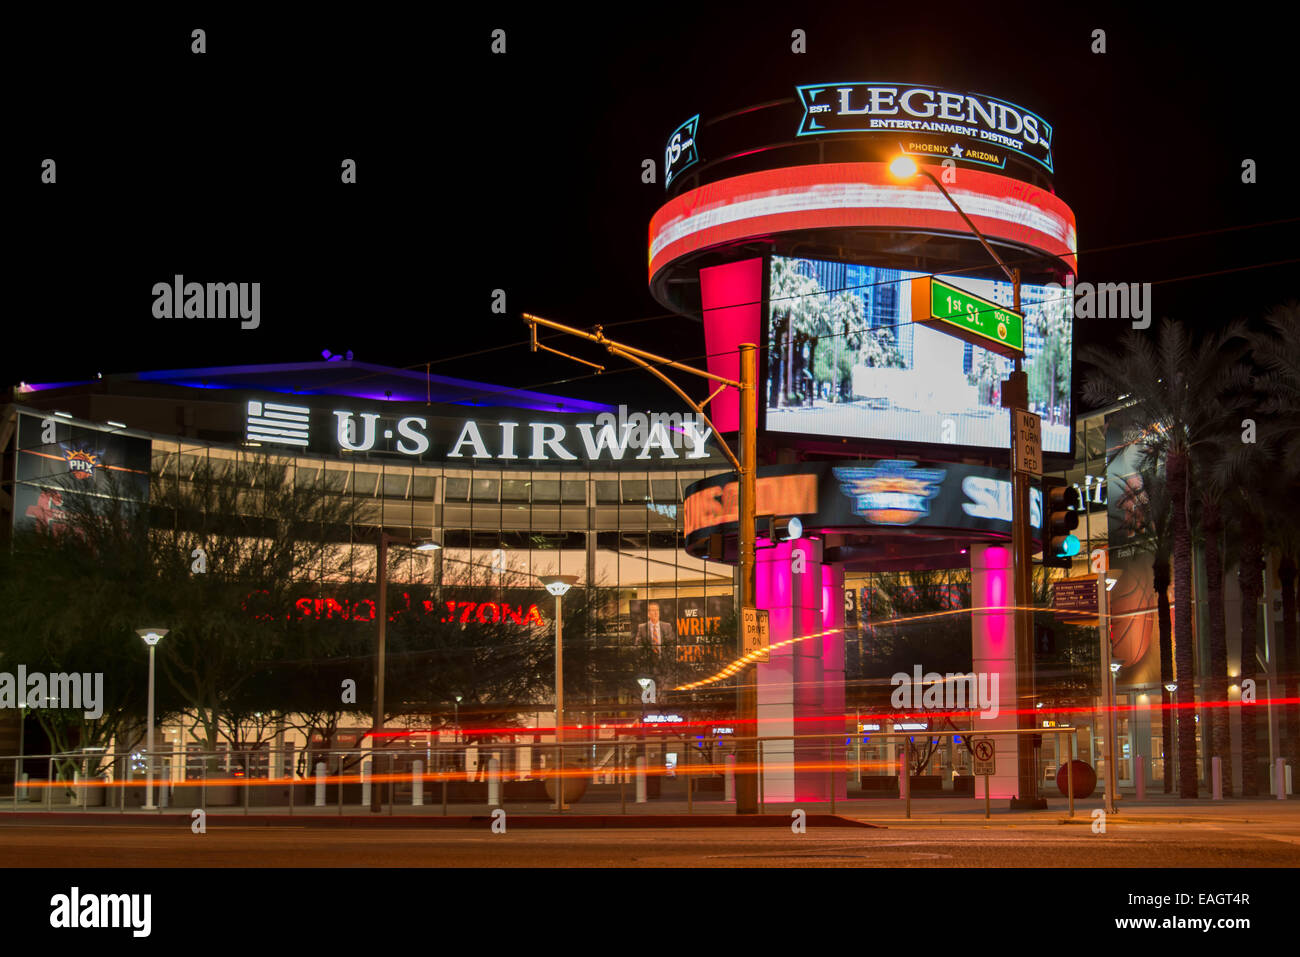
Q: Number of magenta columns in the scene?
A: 3